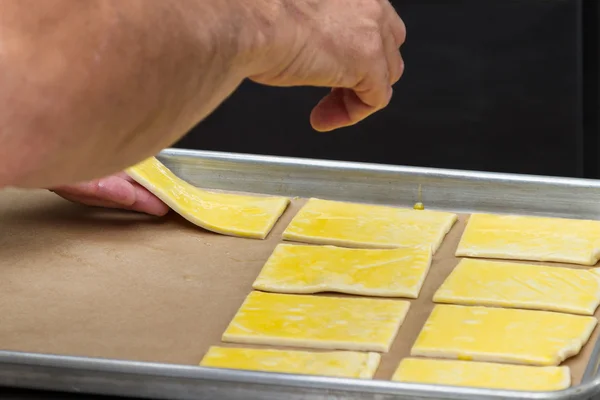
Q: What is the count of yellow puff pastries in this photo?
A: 9